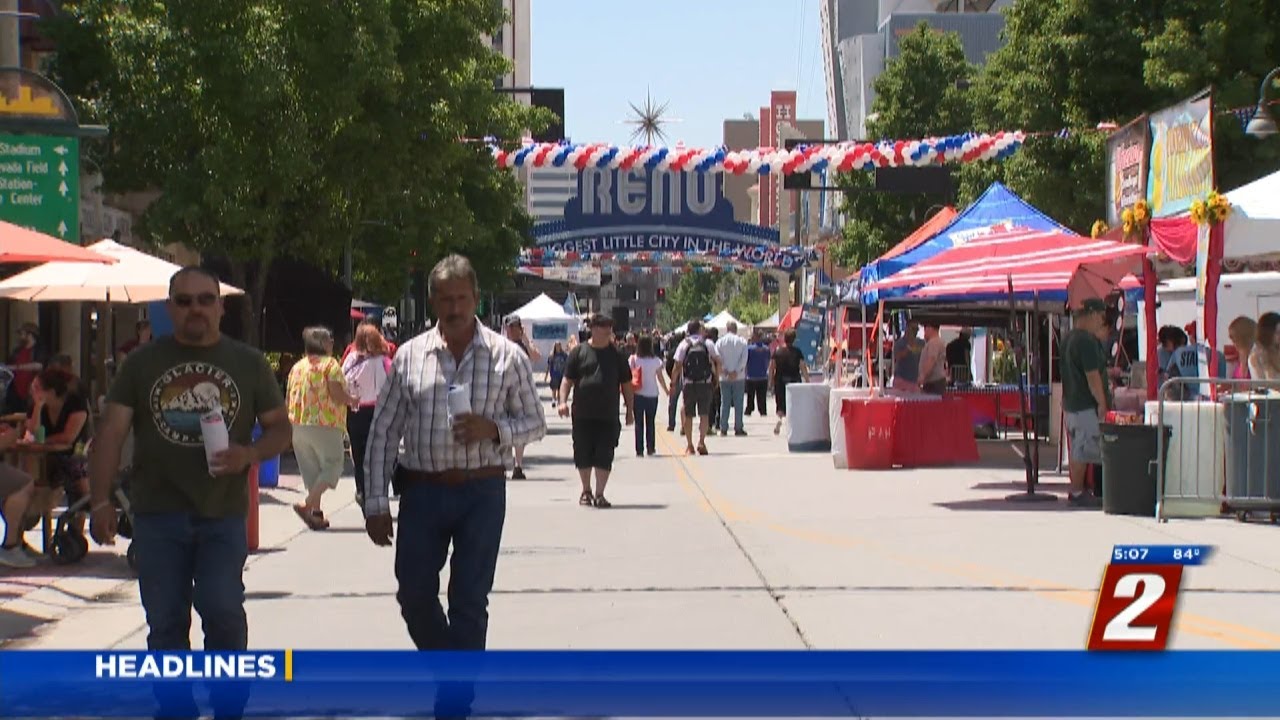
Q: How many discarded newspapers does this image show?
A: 0